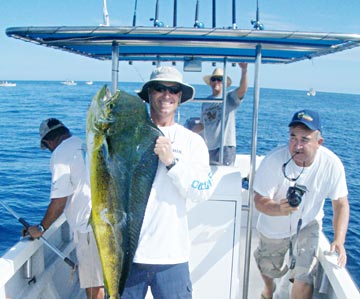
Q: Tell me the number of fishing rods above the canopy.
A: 7